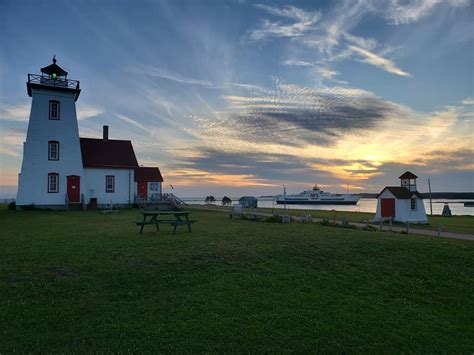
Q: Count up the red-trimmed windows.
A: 4